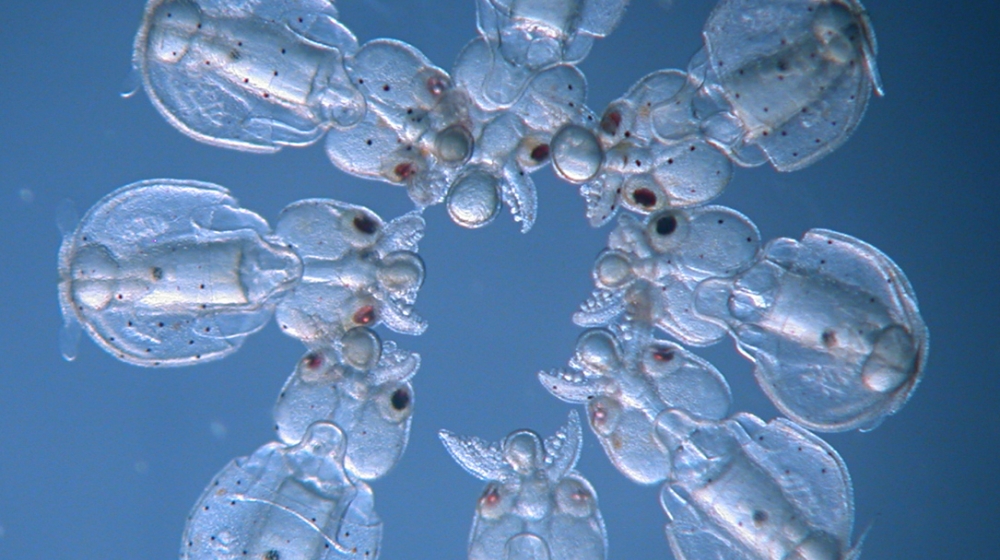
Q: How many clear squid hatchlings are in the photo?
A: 8